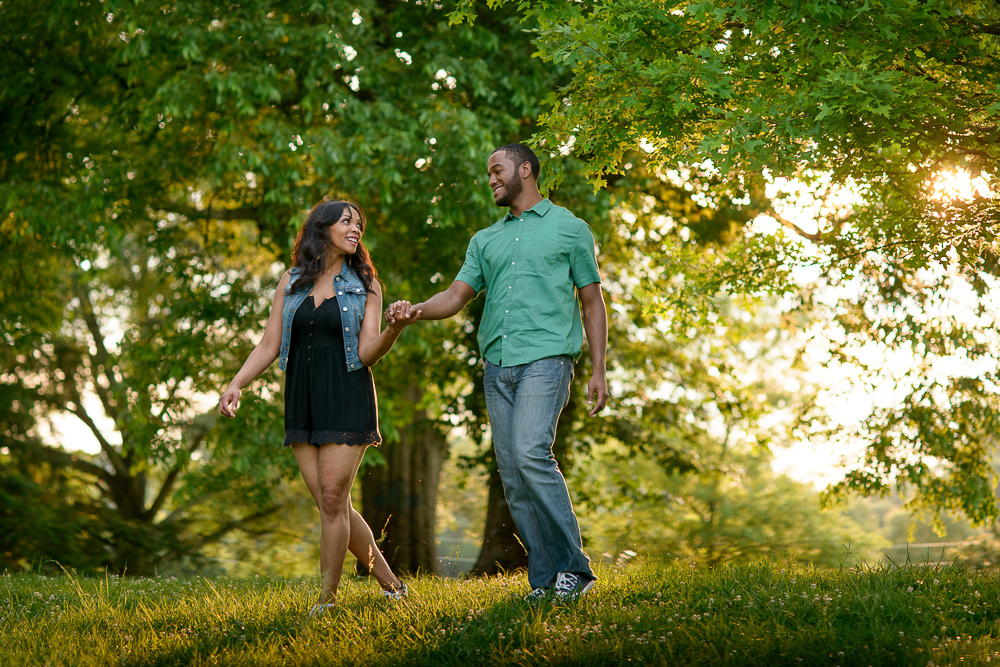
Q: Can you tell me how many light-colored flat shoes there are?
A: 2